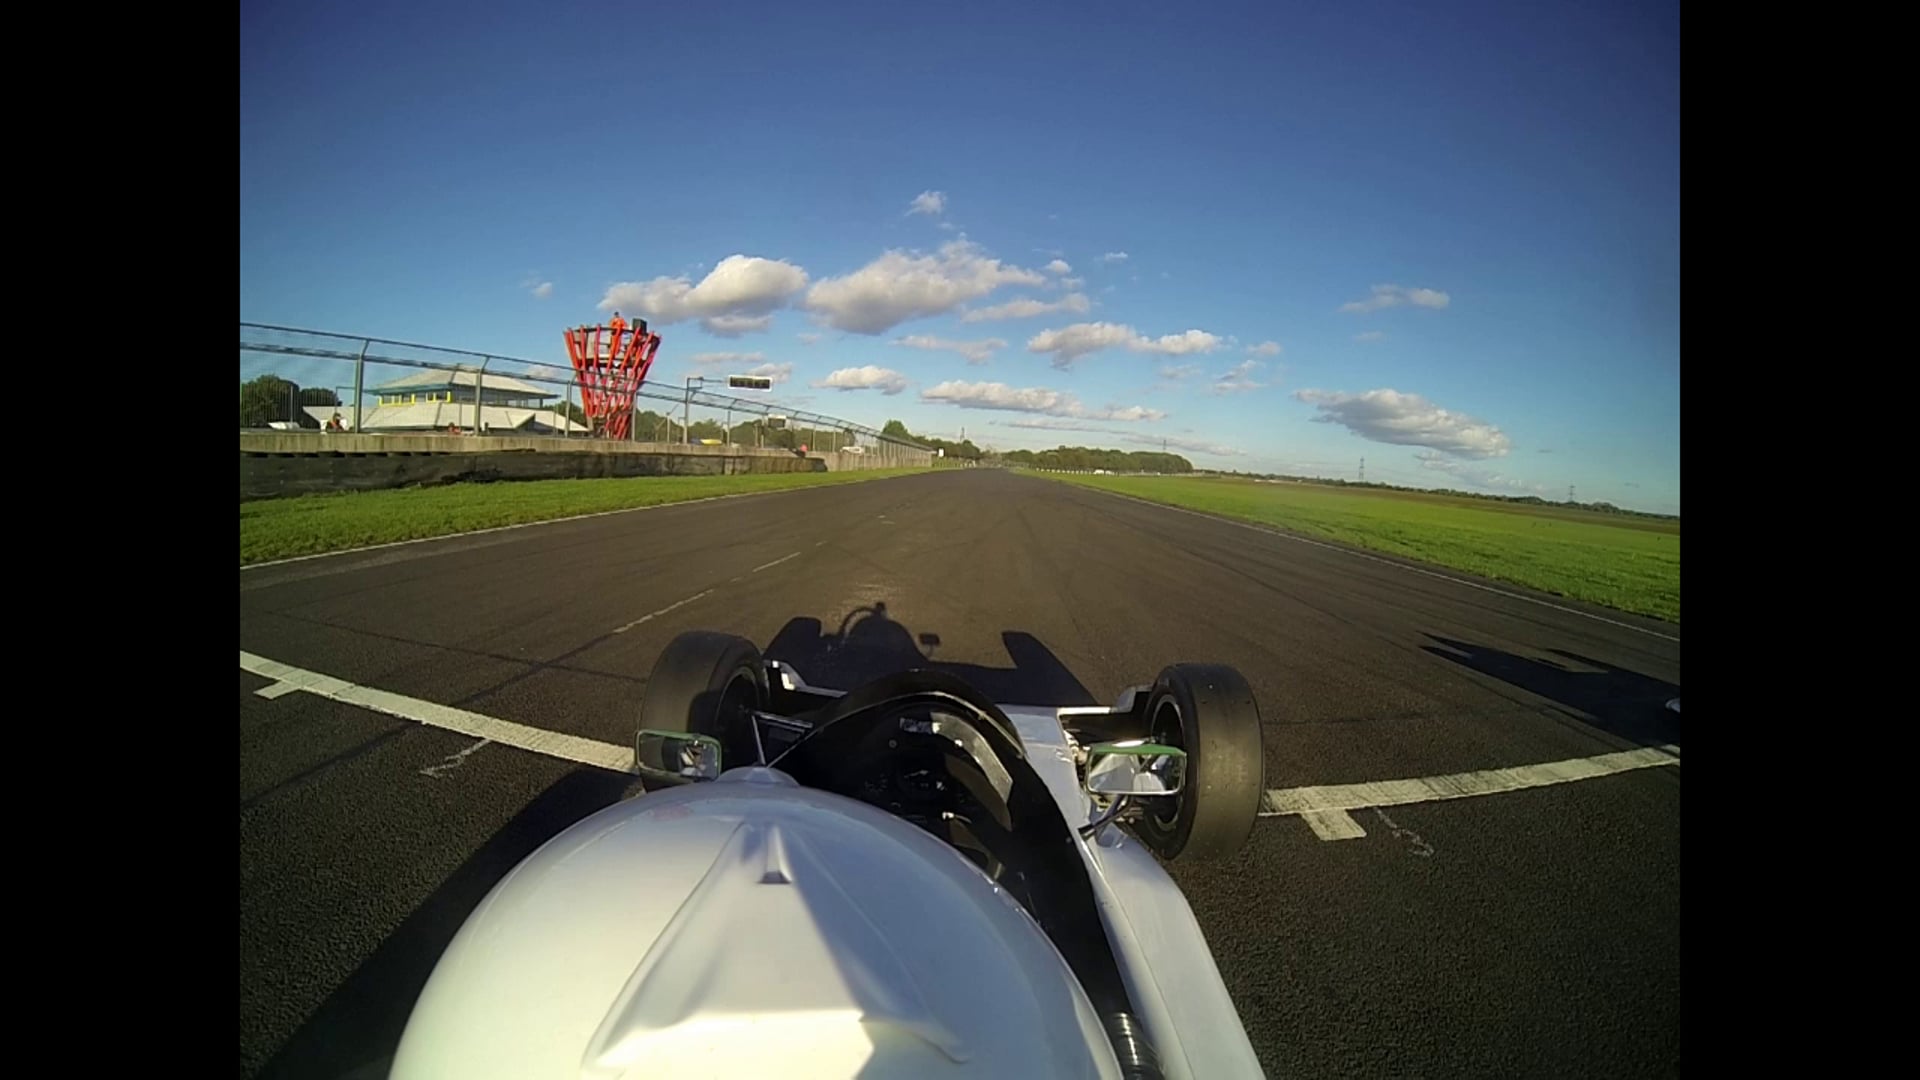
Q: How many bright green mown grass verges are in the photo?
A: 2